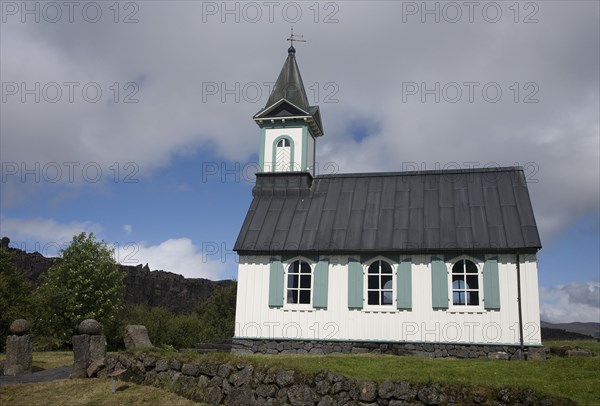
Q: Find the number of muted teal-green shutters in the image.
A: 6